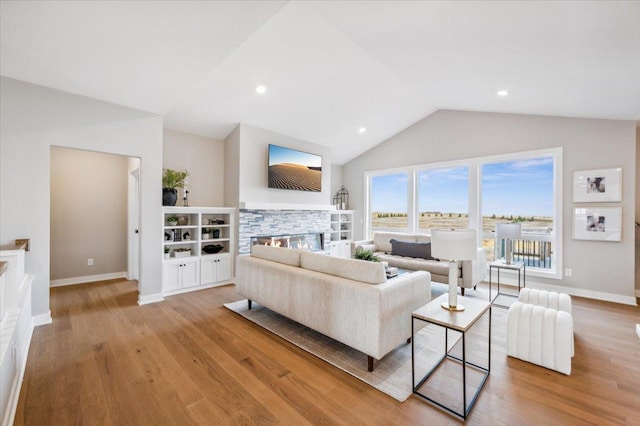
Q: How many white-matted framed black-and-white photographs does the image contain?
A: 2